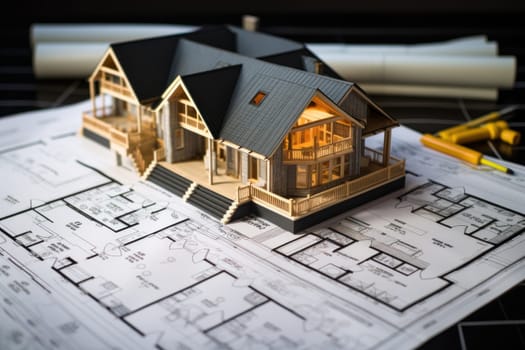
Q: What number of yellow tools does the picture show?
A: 3